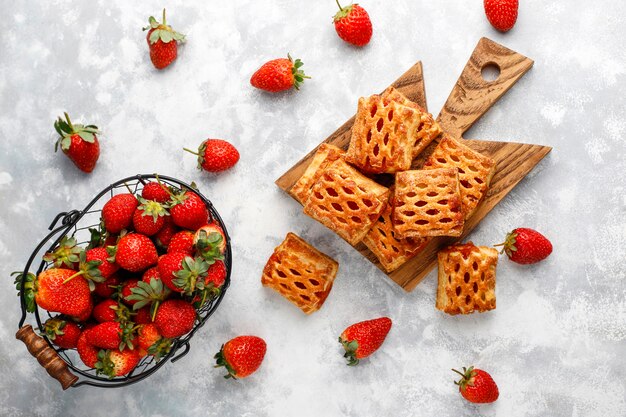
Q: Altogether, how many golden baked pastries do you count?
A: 9